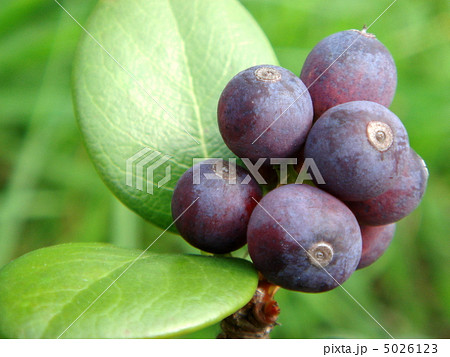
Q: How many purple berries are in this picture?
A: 7